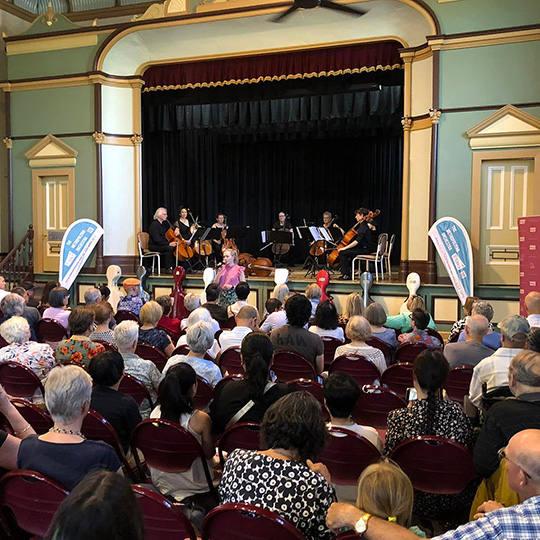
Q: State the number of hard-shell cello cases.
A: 8